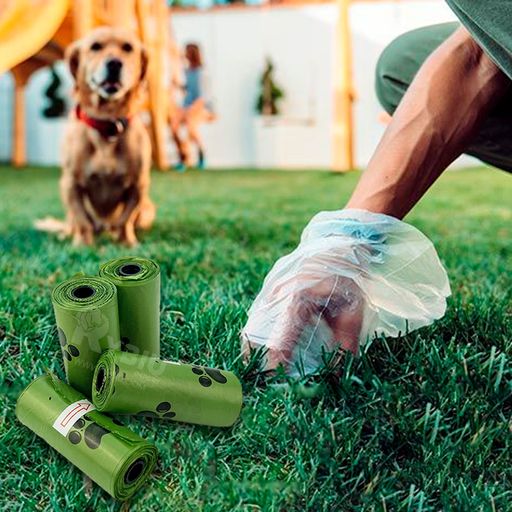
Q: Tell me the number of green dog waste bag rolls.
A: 4